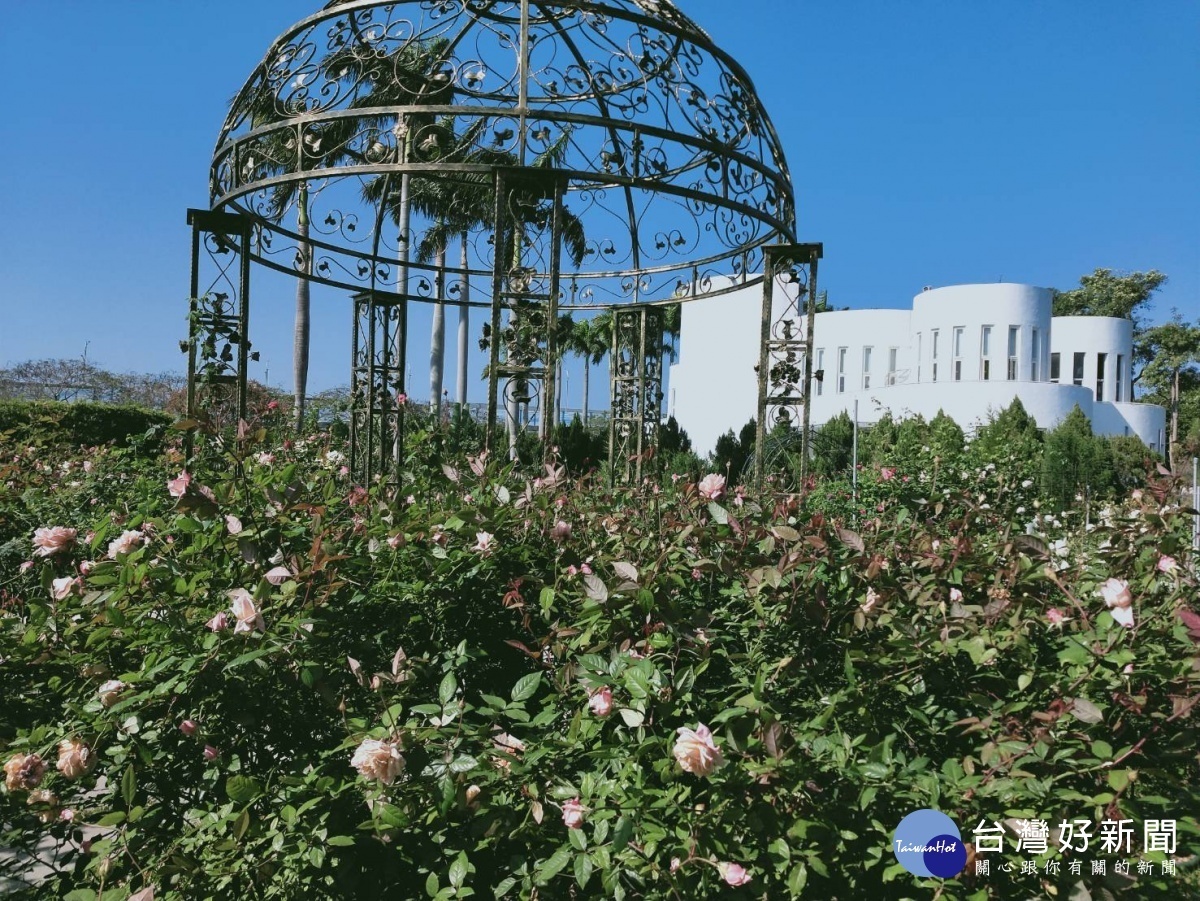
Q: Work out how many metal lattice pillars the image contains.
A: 5